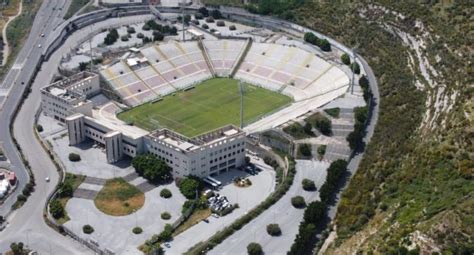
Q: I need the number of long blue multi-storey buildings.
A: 0